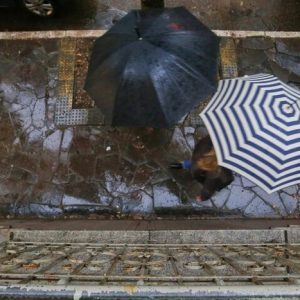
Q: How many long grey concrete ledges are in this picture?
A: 1